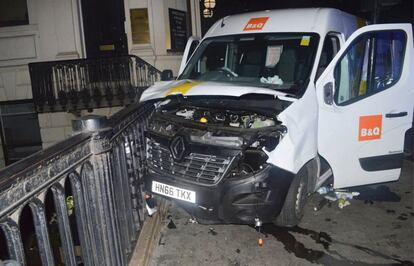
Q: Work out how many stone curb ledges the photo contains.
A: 1